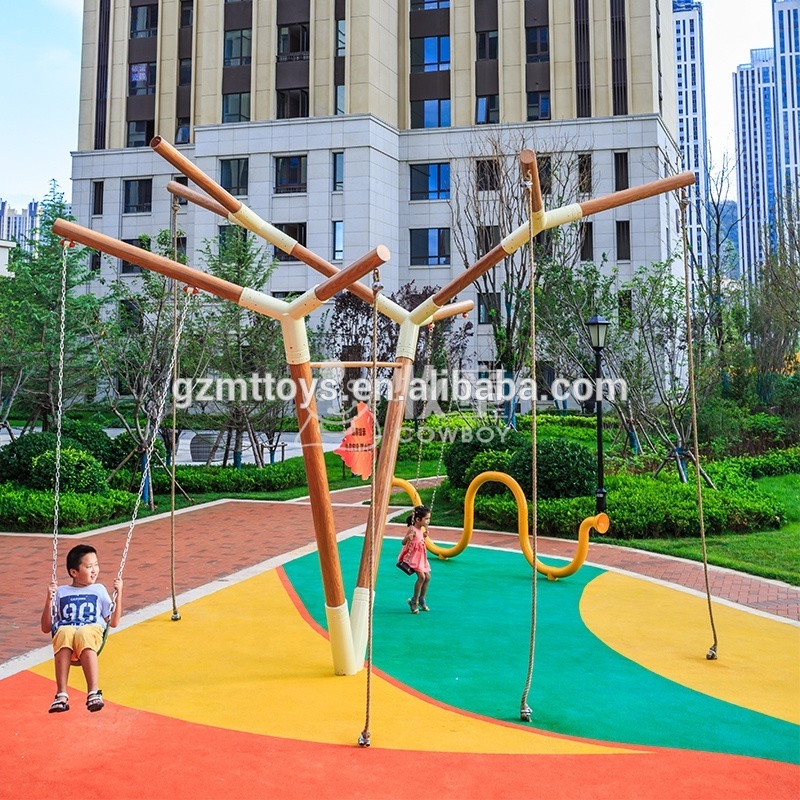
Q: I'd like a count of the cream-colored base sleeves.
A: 2